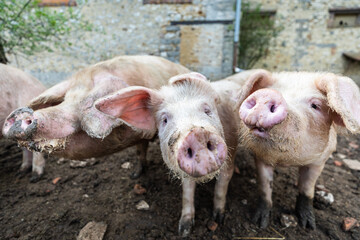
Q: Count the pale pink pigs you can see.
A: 4